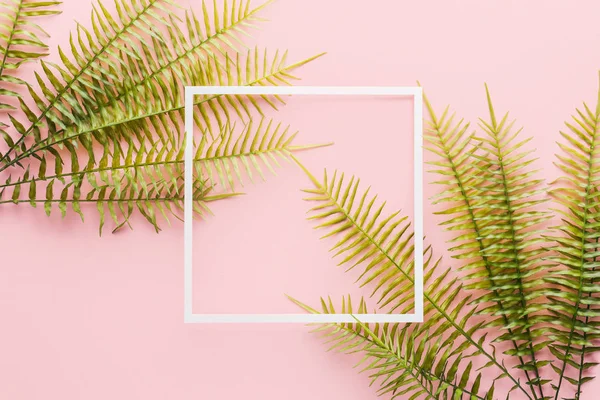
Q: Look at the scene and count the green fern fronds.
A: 13